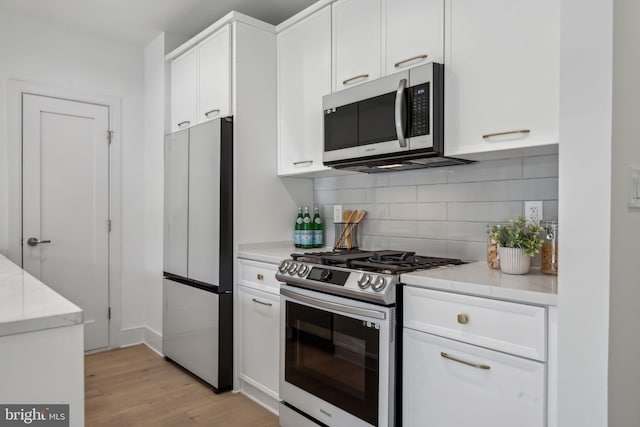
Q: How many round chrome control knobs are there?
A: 5